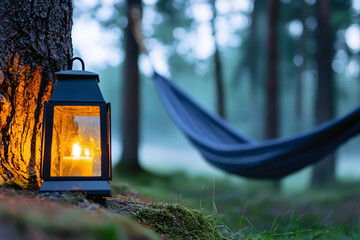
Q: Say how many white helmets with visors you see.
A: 0